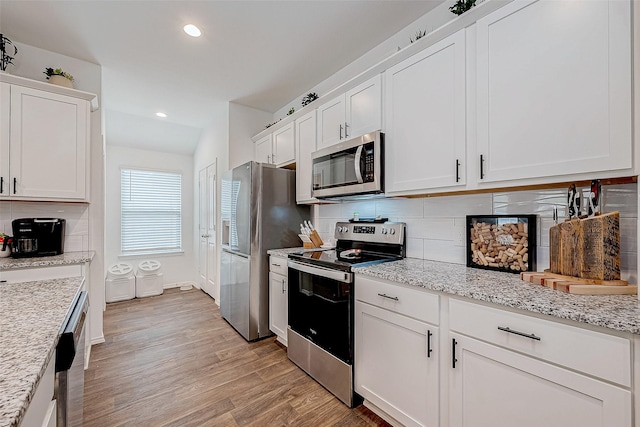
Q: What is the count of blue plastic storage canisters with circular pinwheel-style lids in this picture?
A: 0